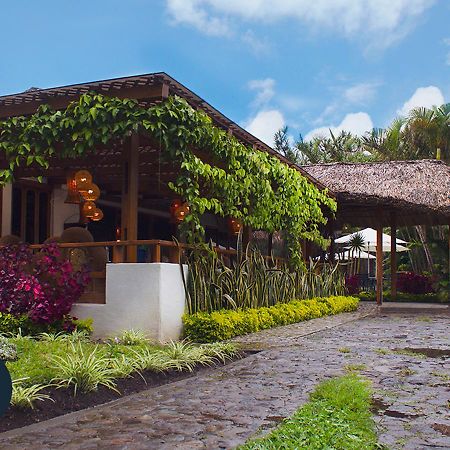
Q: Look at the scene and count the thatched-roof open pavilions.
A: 1